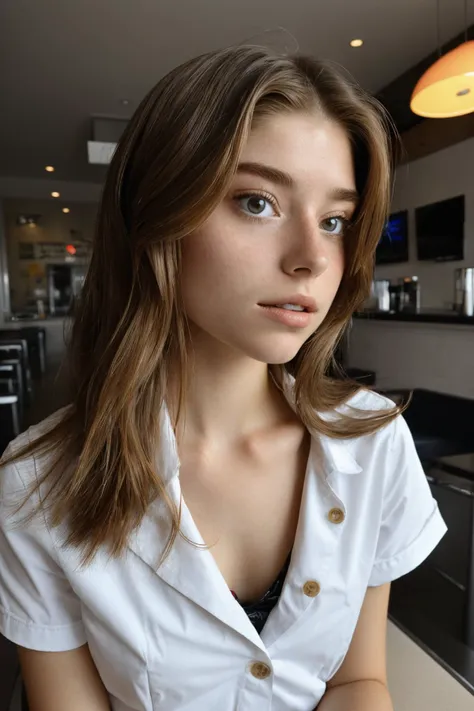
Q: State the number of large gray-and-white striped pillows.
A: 0